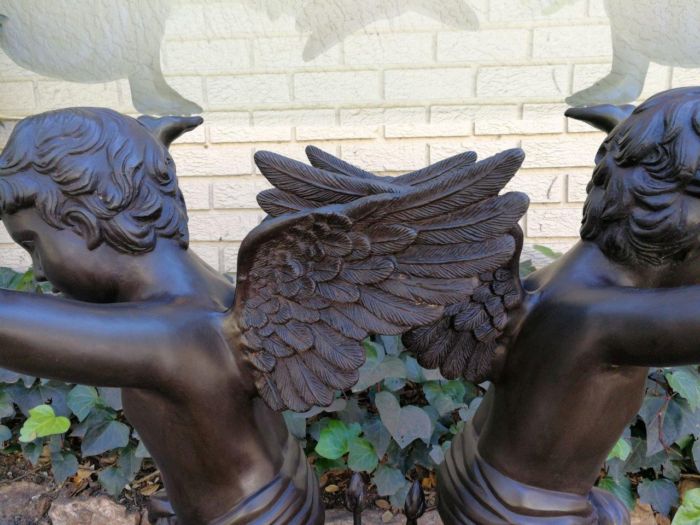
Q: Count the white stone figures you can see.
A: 0